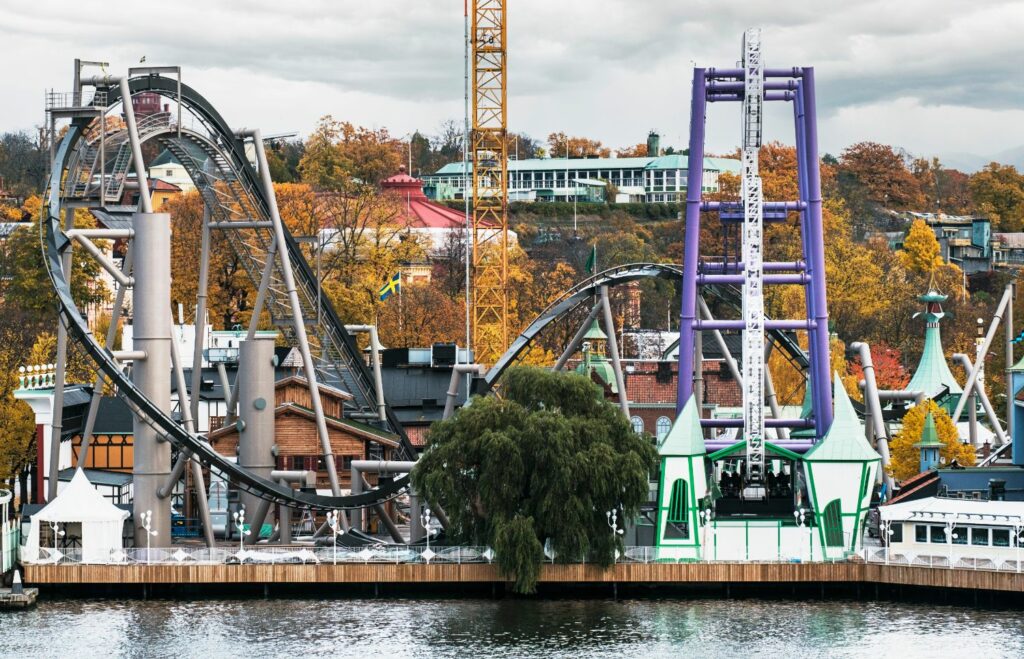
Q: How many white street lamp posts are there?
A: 11